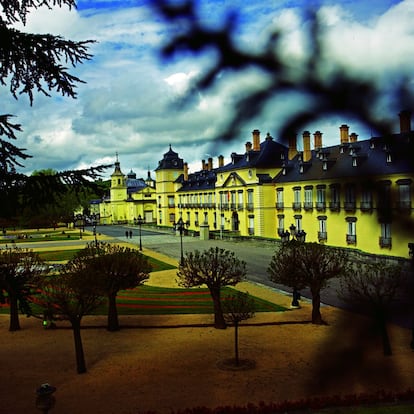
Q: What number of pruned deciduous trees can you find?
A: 7